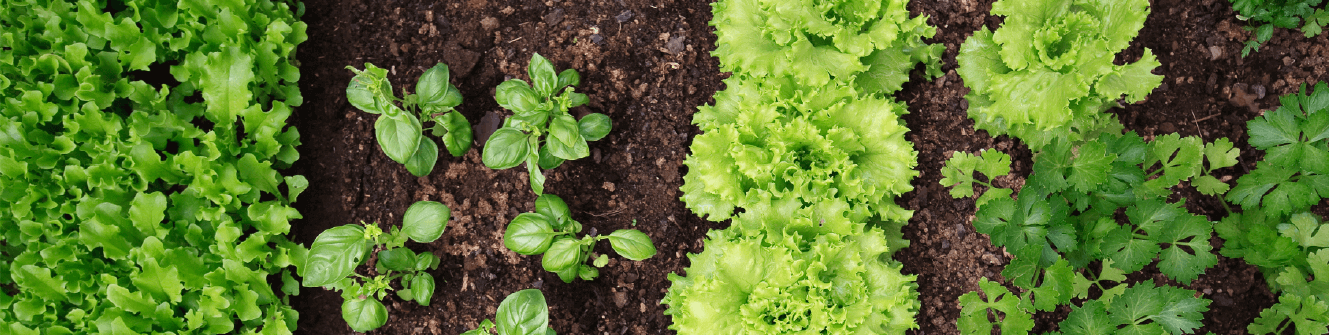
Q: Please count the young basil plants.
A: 5